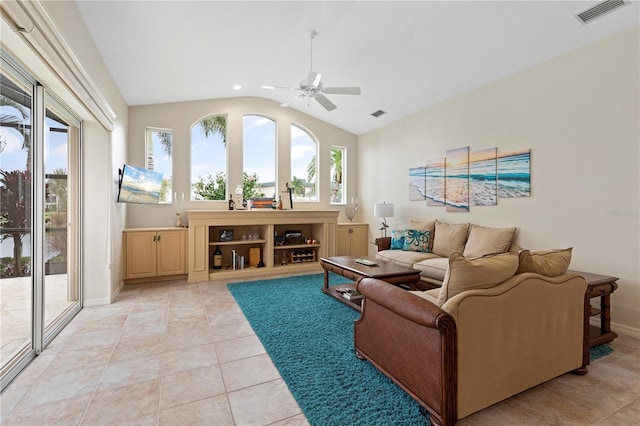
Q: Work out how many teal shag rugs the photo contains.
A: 1